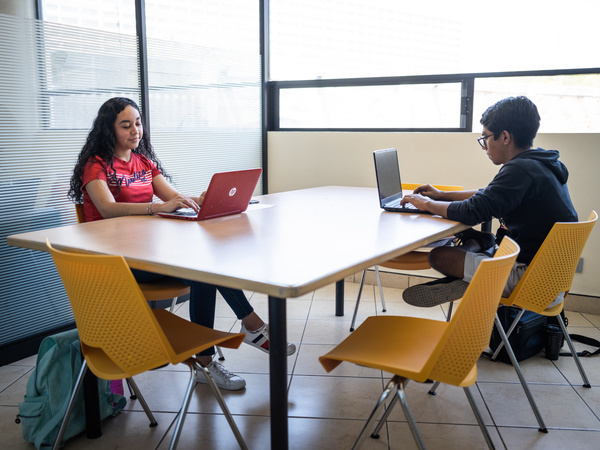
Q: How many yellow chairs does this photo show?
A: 5